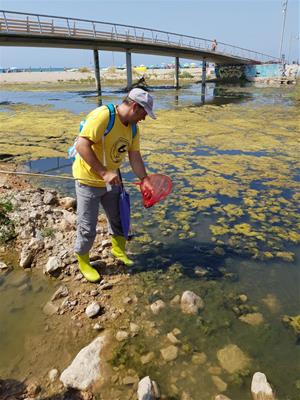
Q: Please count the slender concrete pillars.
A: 4